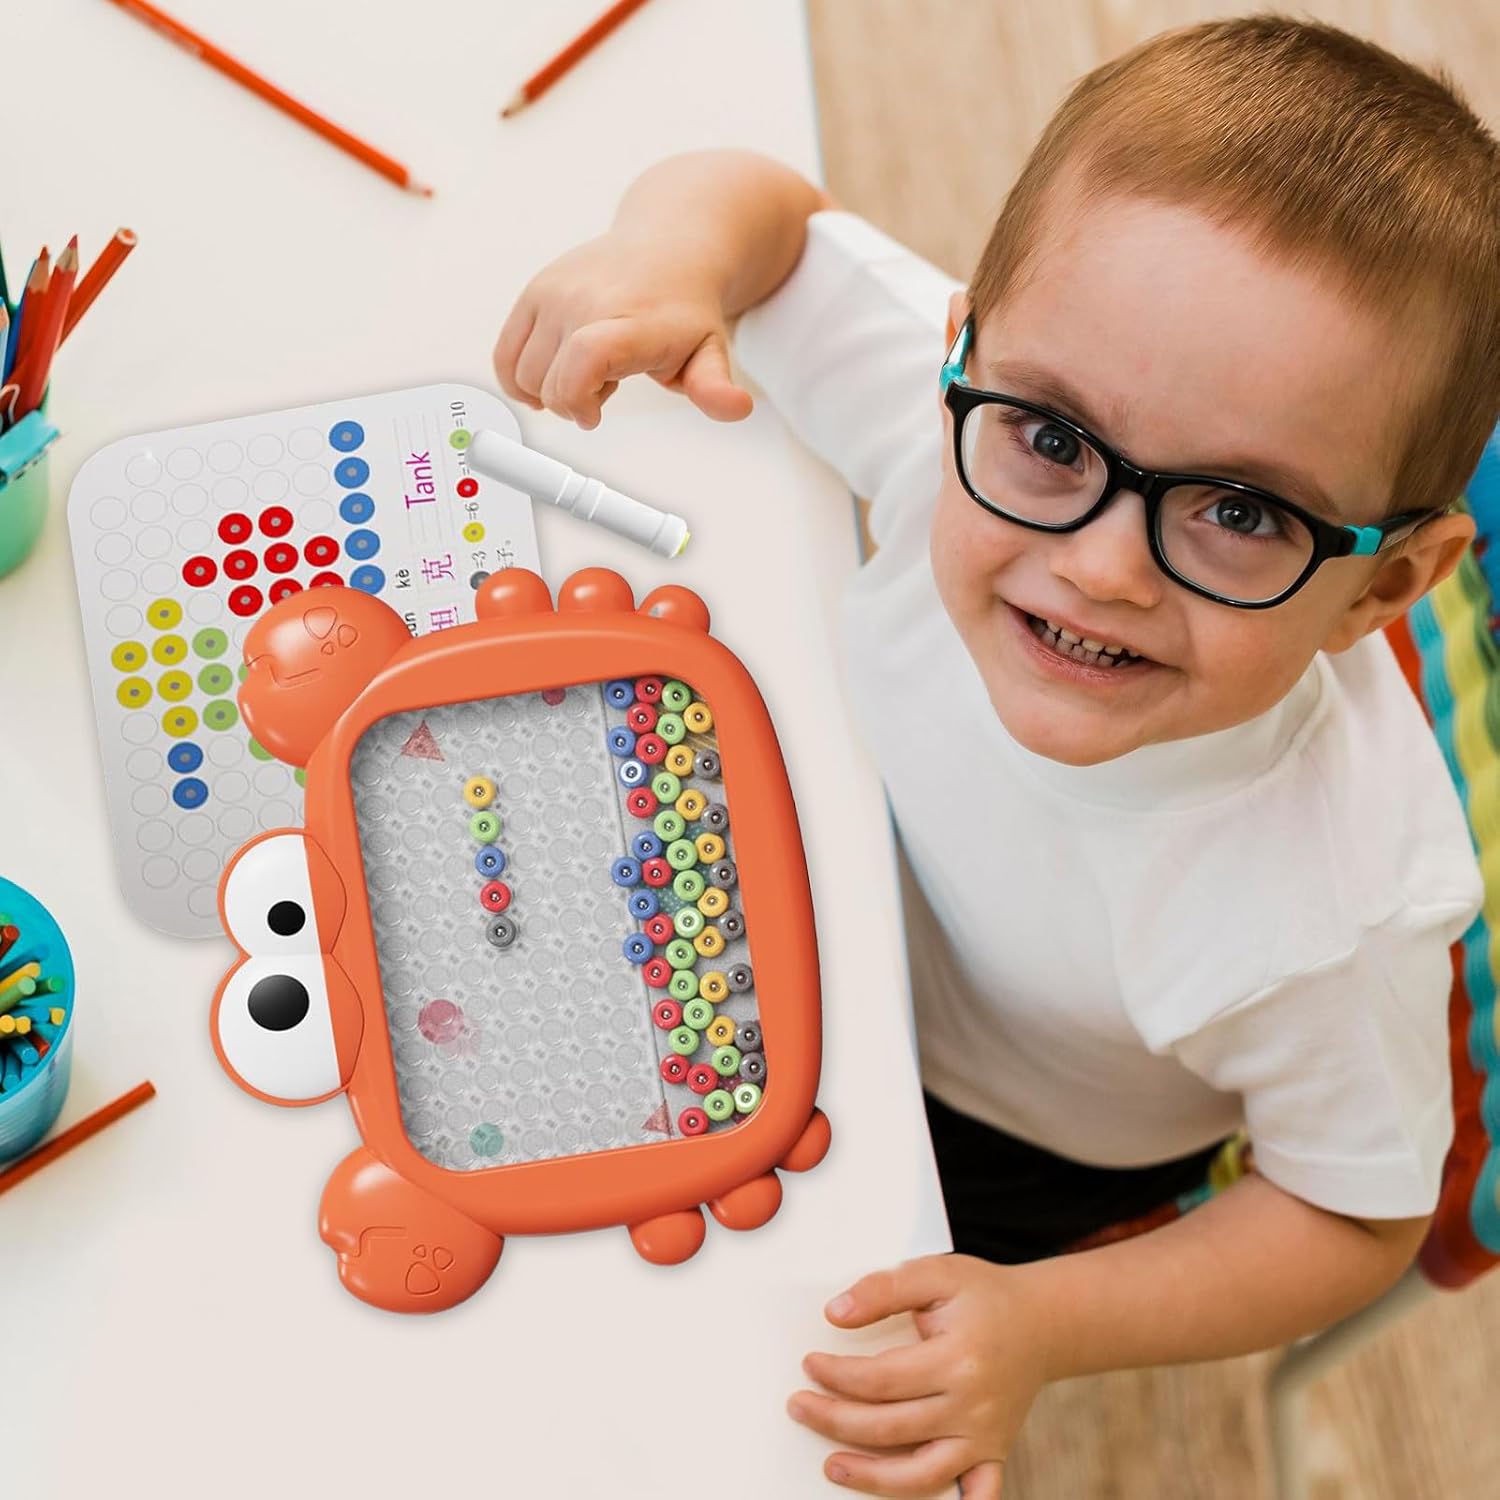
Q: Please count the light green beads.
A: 15